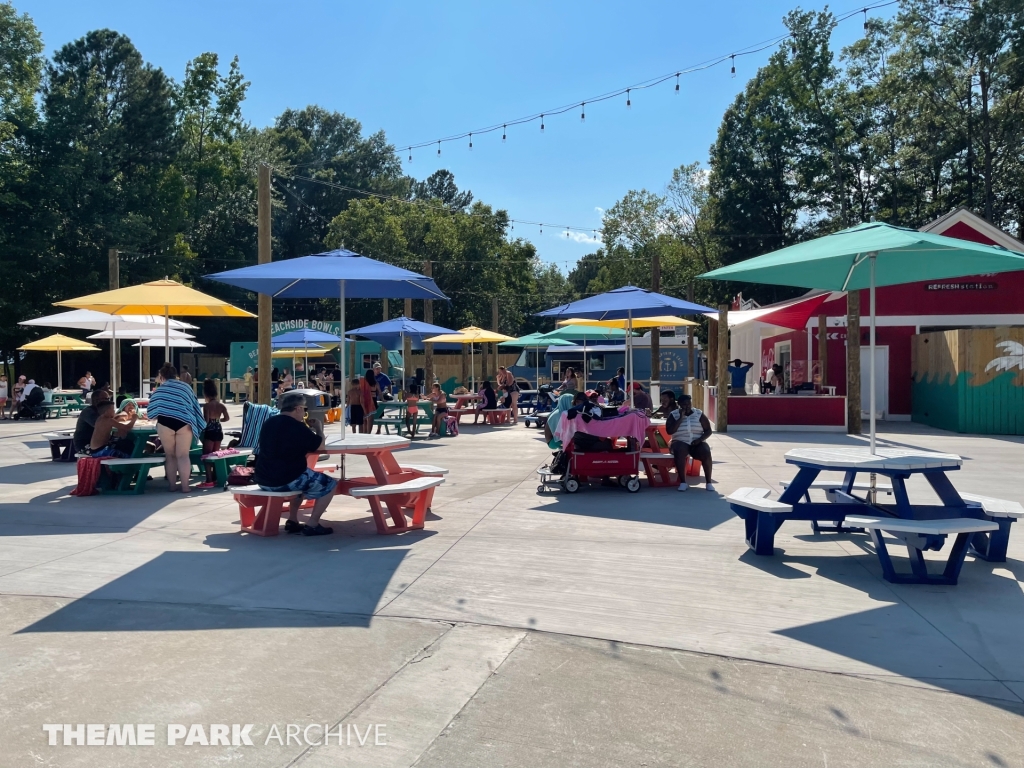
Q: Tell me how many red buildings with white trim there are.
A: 1